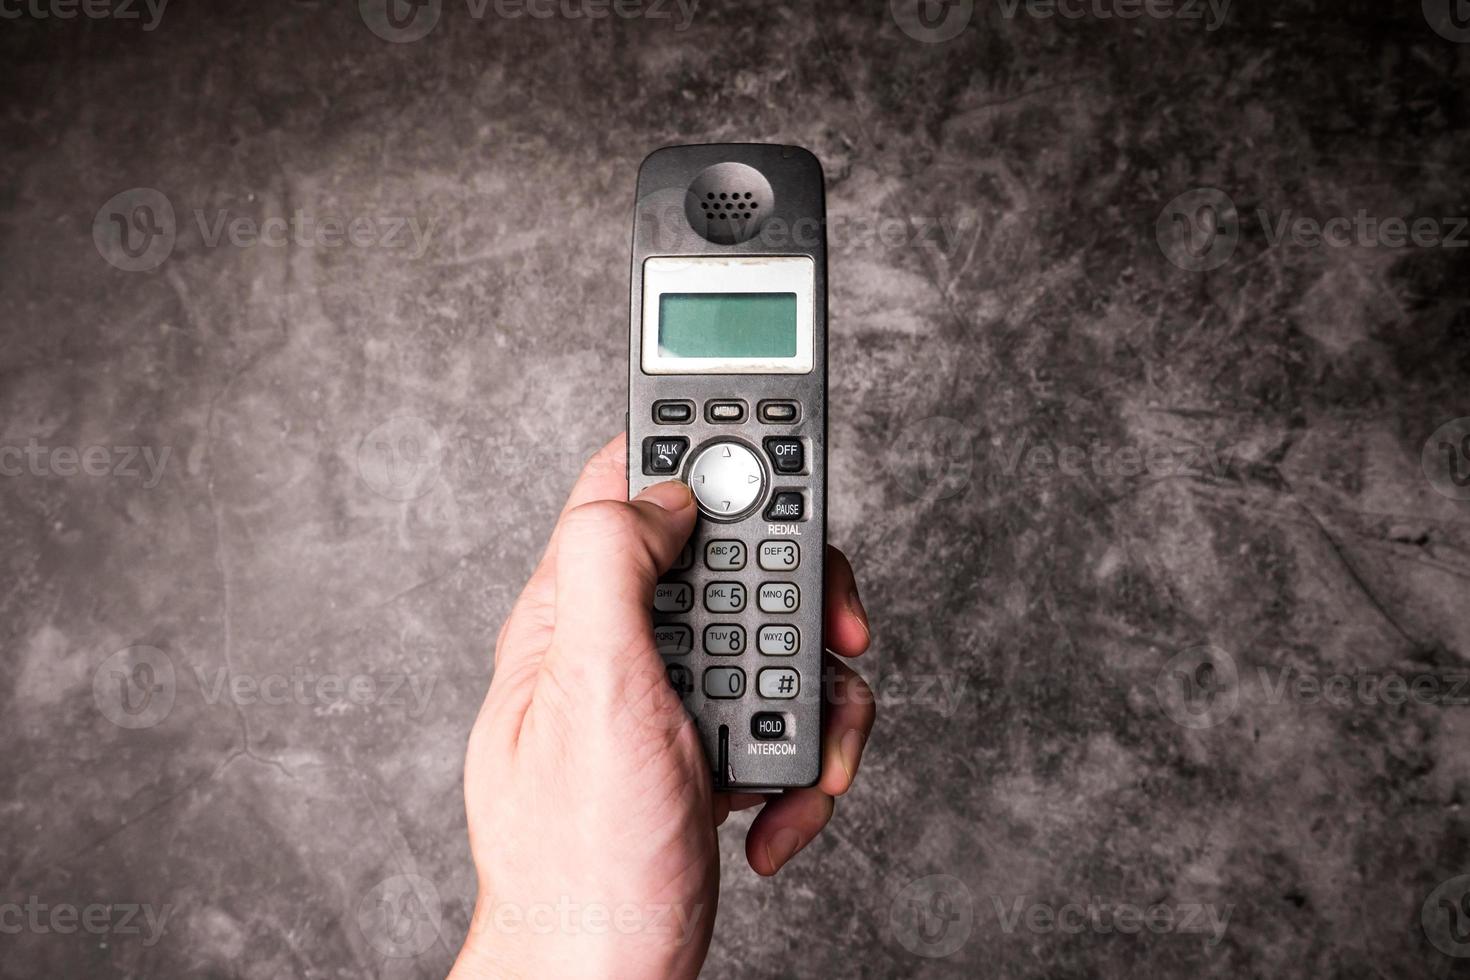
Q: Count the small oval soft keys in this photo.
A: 3